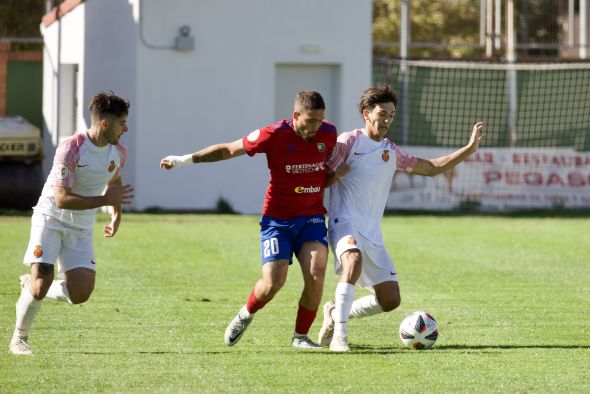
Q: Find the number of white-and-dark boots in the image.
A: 2